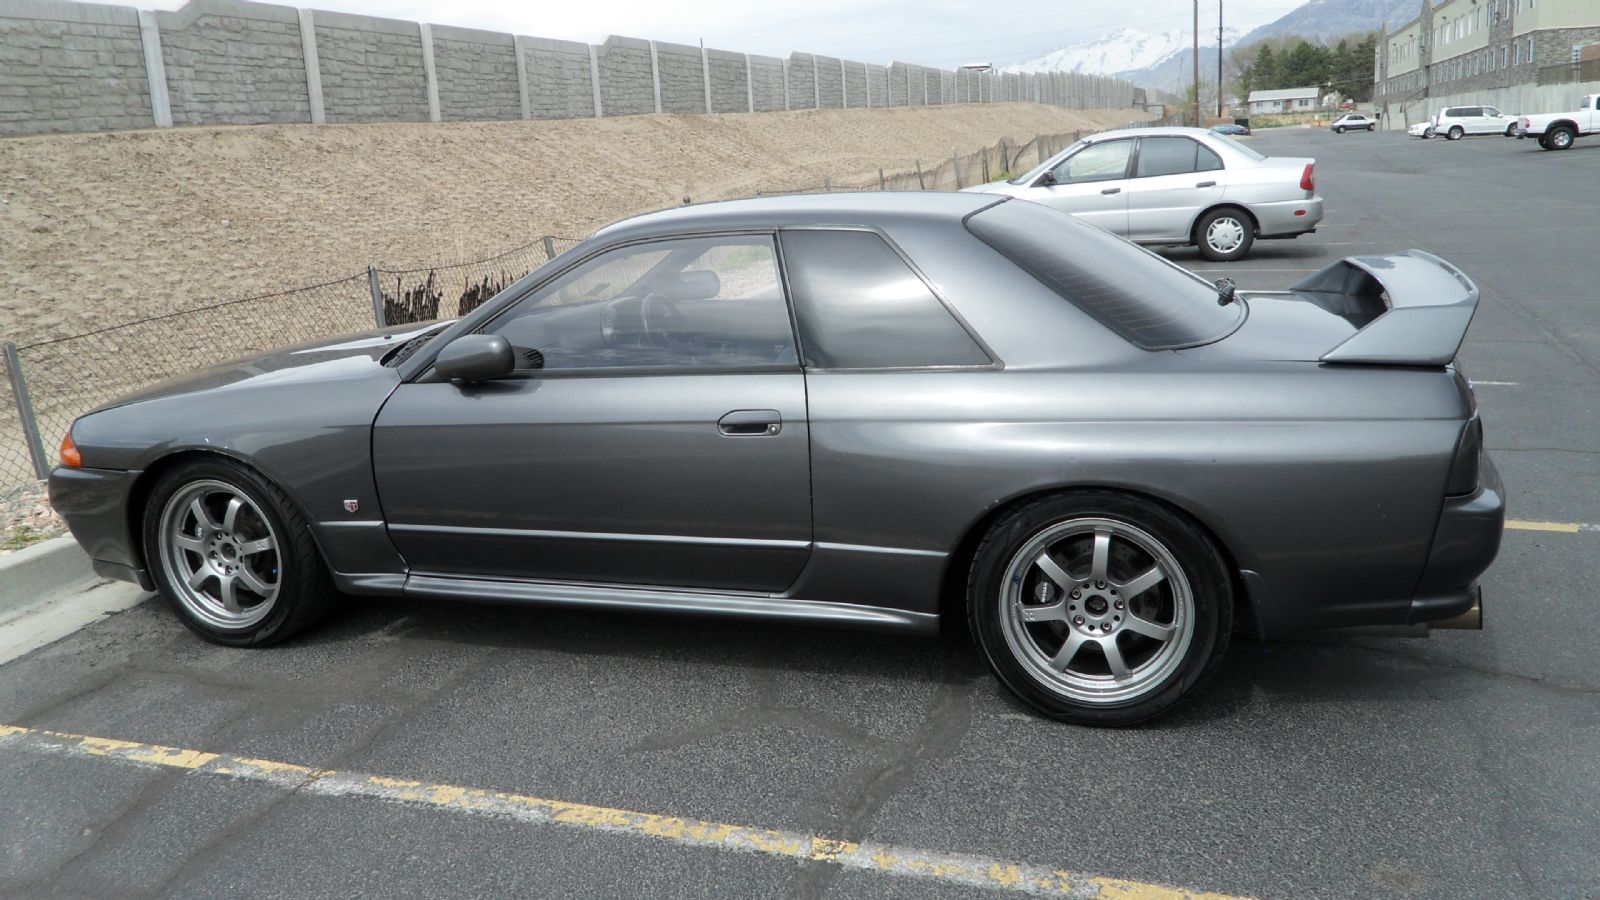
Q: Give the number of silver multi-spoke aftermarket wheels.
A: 2